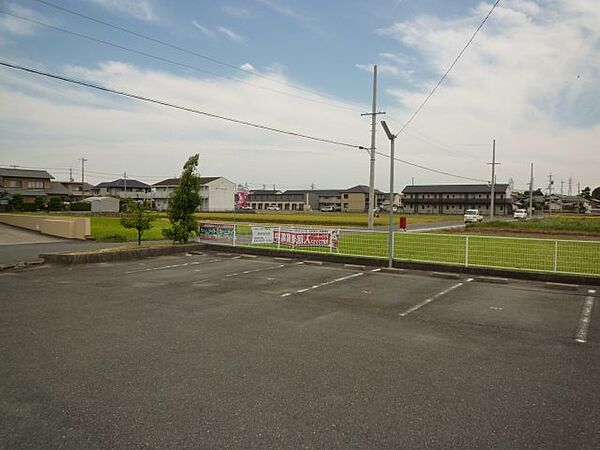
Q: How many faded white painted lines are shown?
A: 5